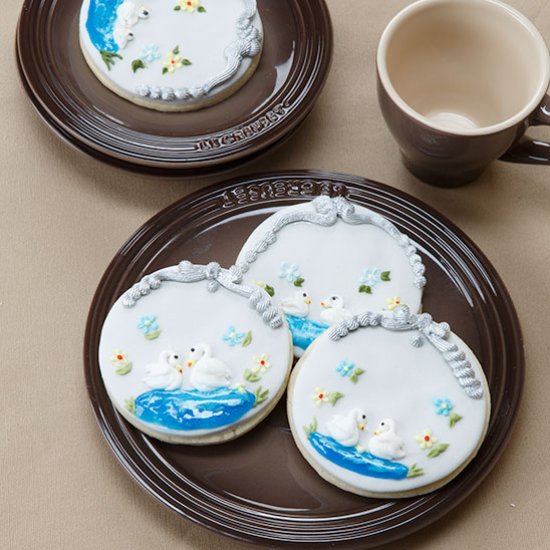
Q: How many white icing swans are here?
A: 8